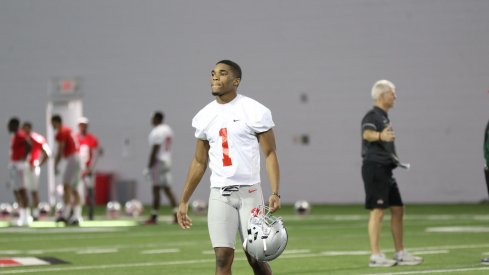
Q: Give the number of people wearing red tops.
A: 4